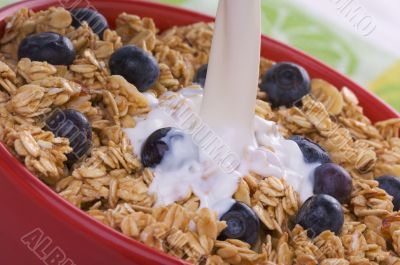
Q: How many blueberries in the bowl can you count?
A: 12